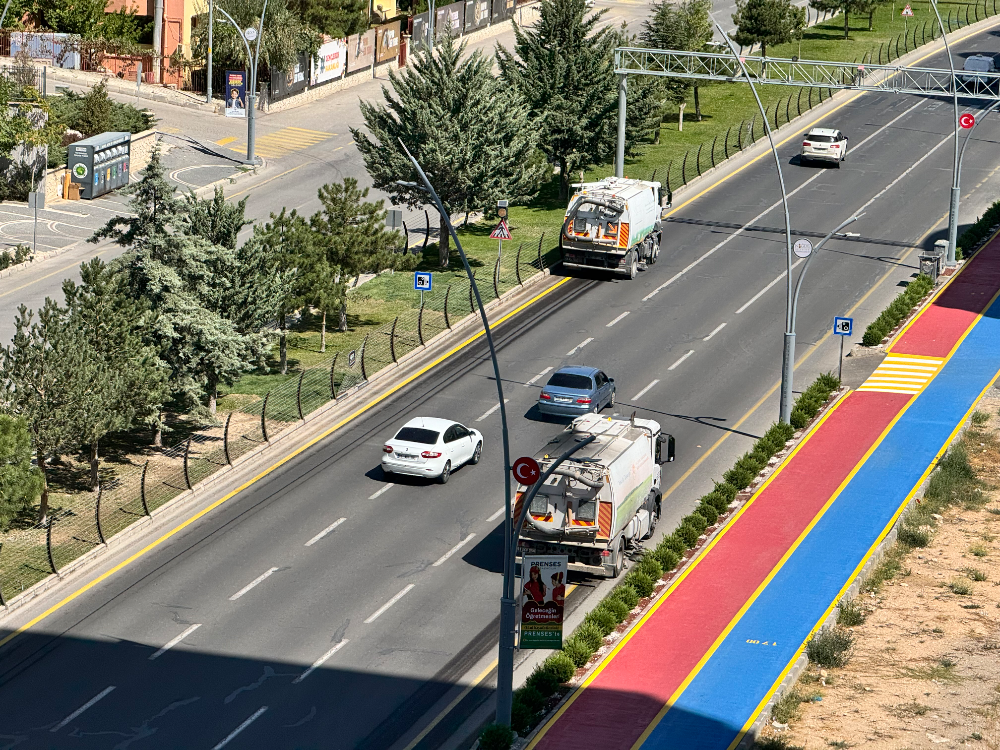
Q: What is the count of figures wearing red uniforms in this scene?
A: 2